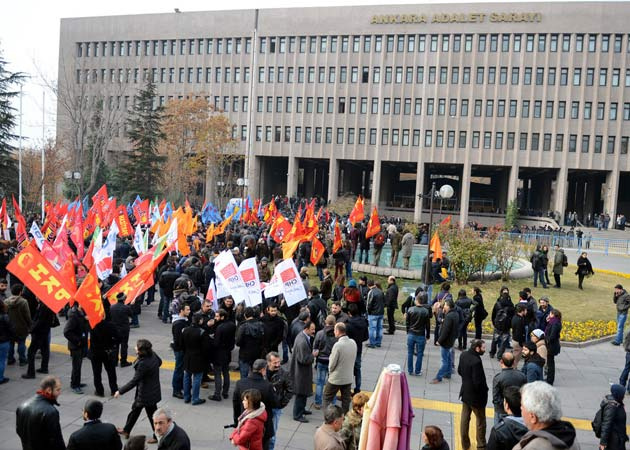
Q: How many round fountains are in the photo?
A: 1